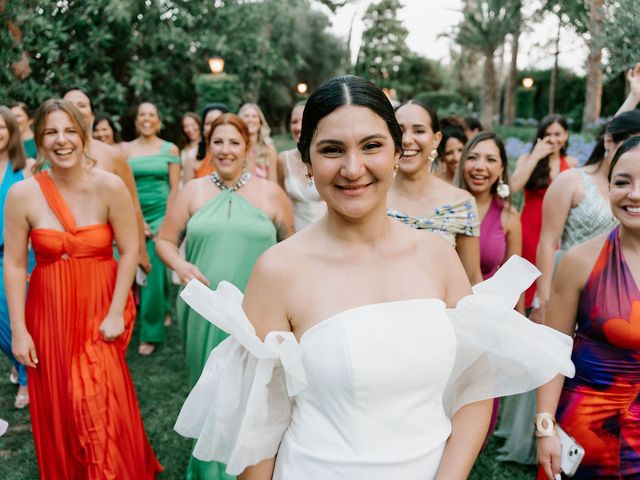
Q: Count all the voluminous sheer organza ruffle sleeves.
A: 2